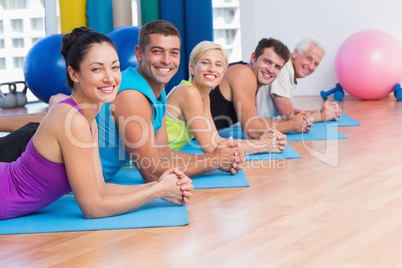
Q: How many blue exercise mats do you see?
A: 5